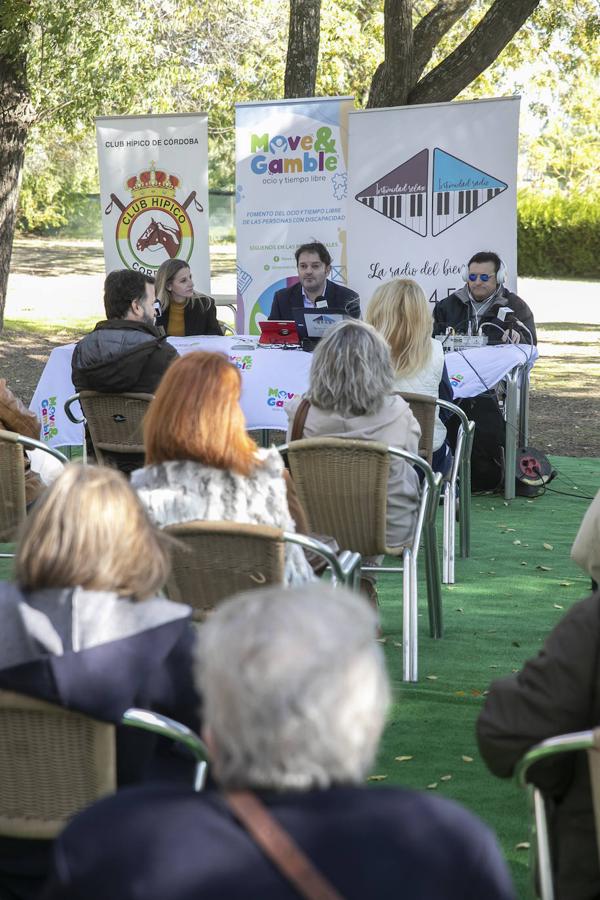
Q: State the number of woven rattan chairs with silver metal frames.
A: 7